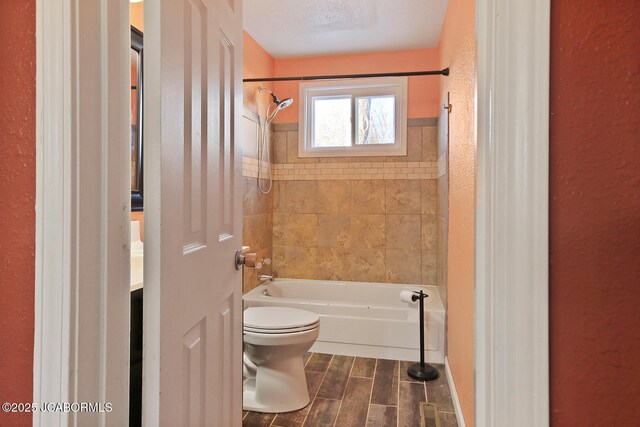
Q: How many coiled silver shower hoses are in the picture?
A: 1